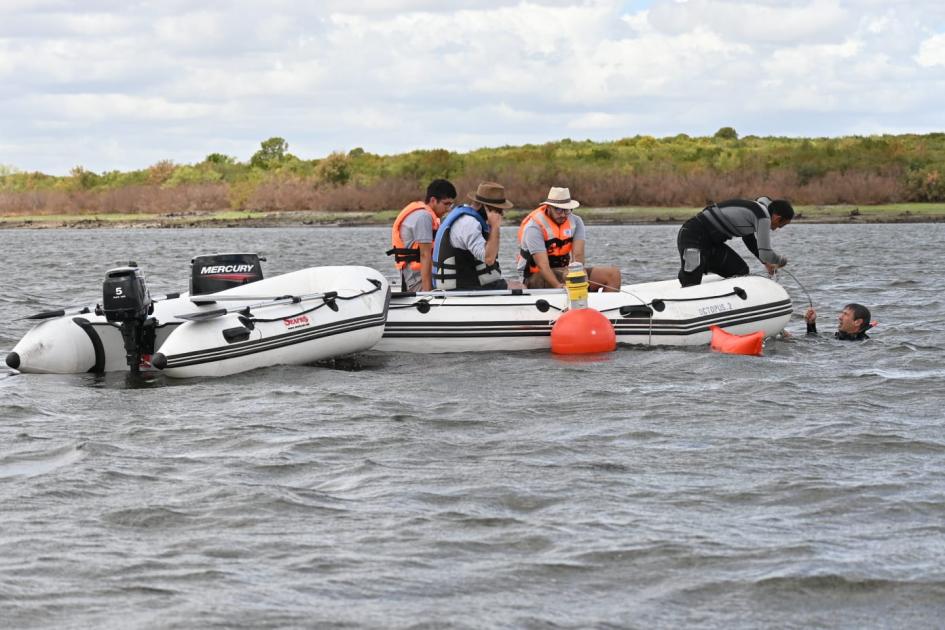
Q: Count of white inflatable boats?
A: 2